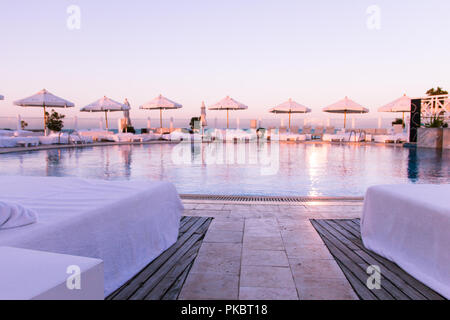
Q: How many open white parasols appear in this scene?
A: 7